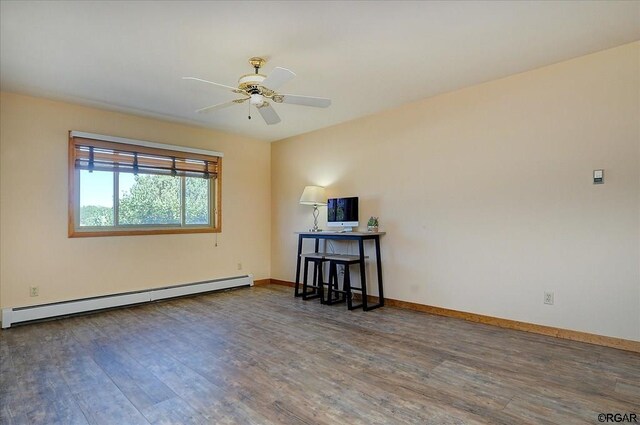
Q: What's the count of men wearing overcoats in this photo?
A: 0